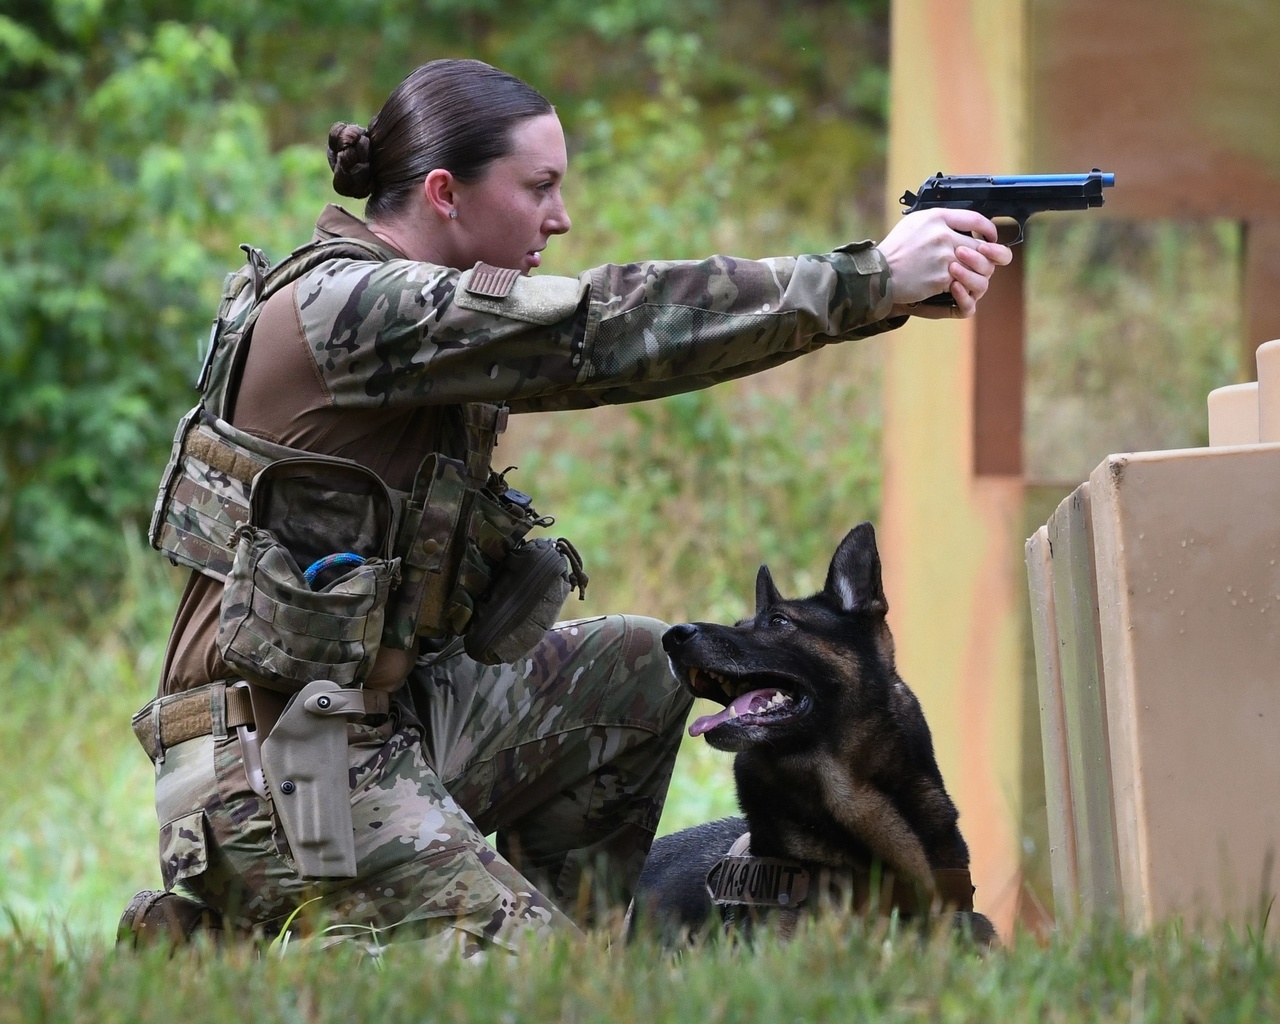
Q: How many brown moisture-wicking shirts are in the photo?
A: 1